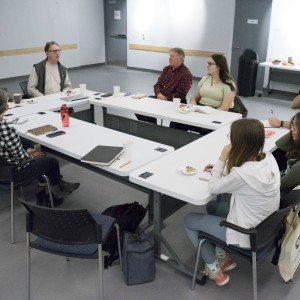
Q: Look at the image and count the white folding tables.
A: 5